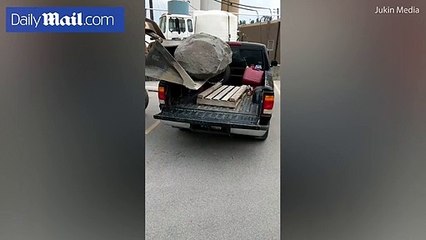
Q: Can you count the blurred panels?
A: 2